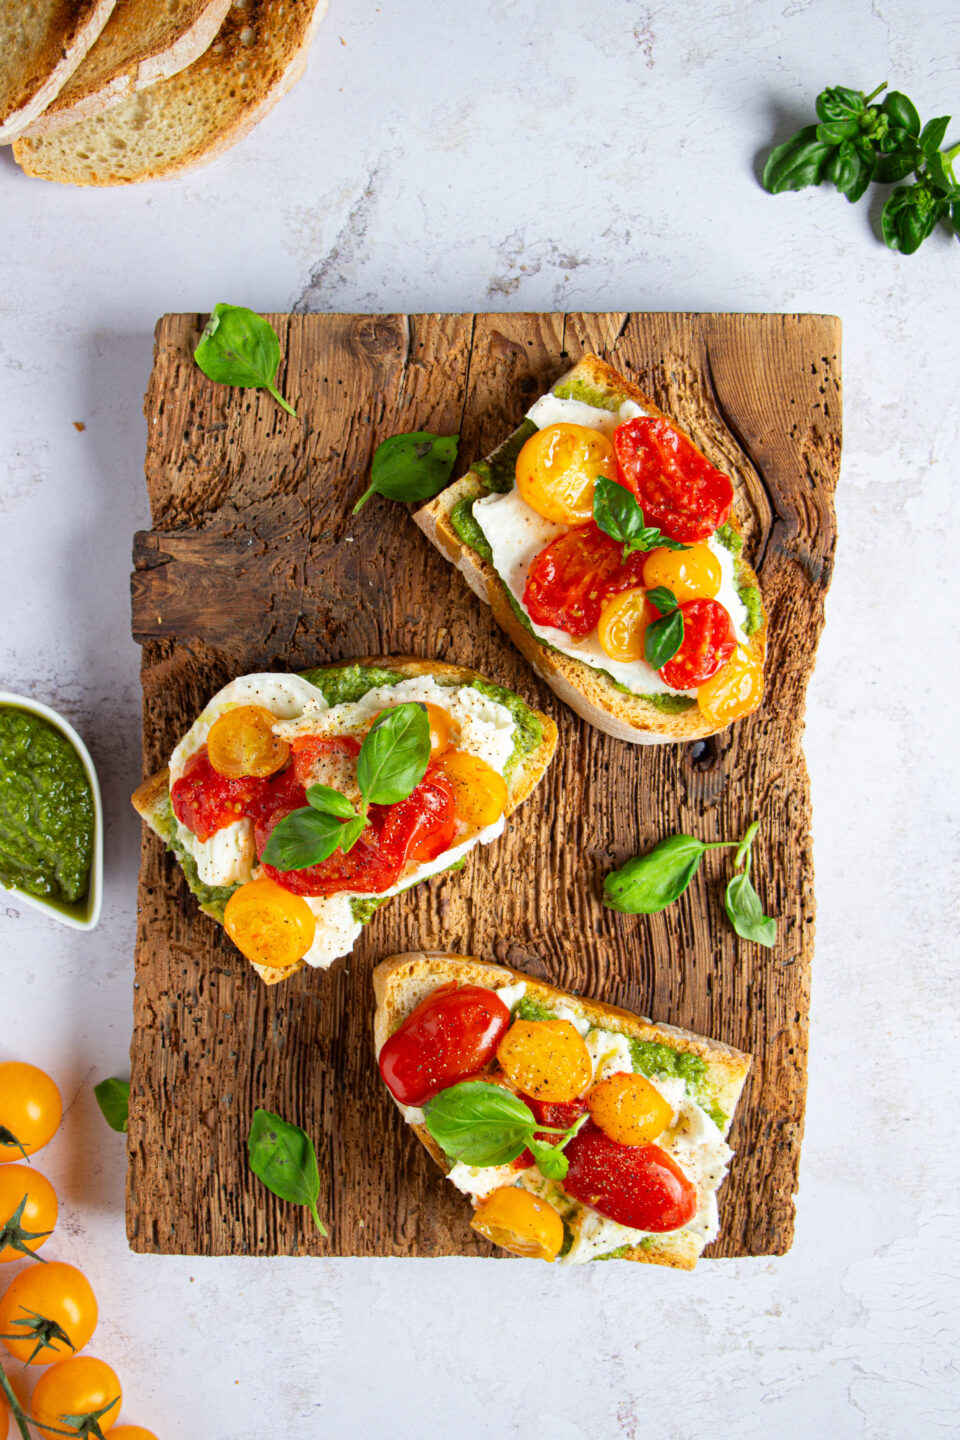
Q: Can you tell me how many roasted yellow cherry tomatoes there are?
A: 11